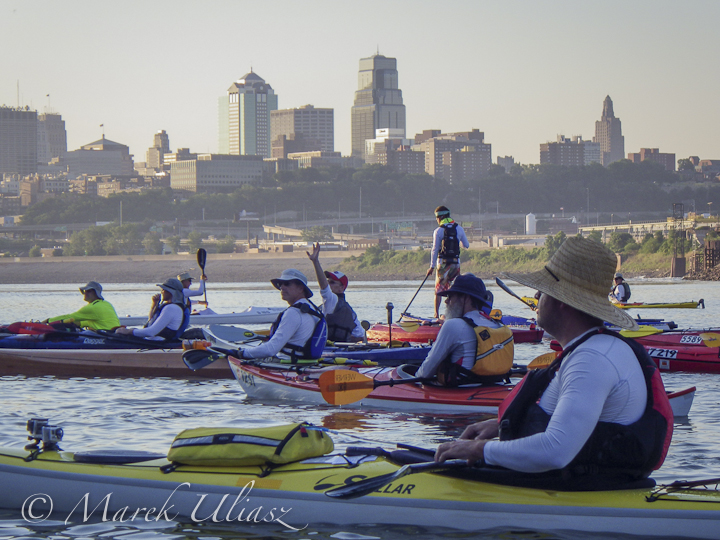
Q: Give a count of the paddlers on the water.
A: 9